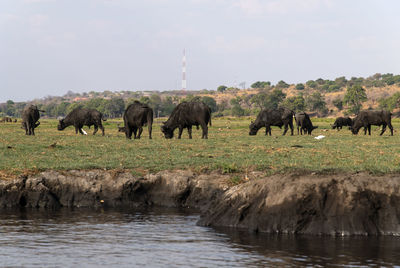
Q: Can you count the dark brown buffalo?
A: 8